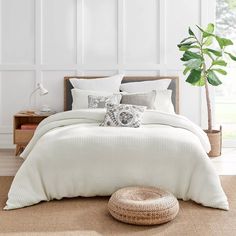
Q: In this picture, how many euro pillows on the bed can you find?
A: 2